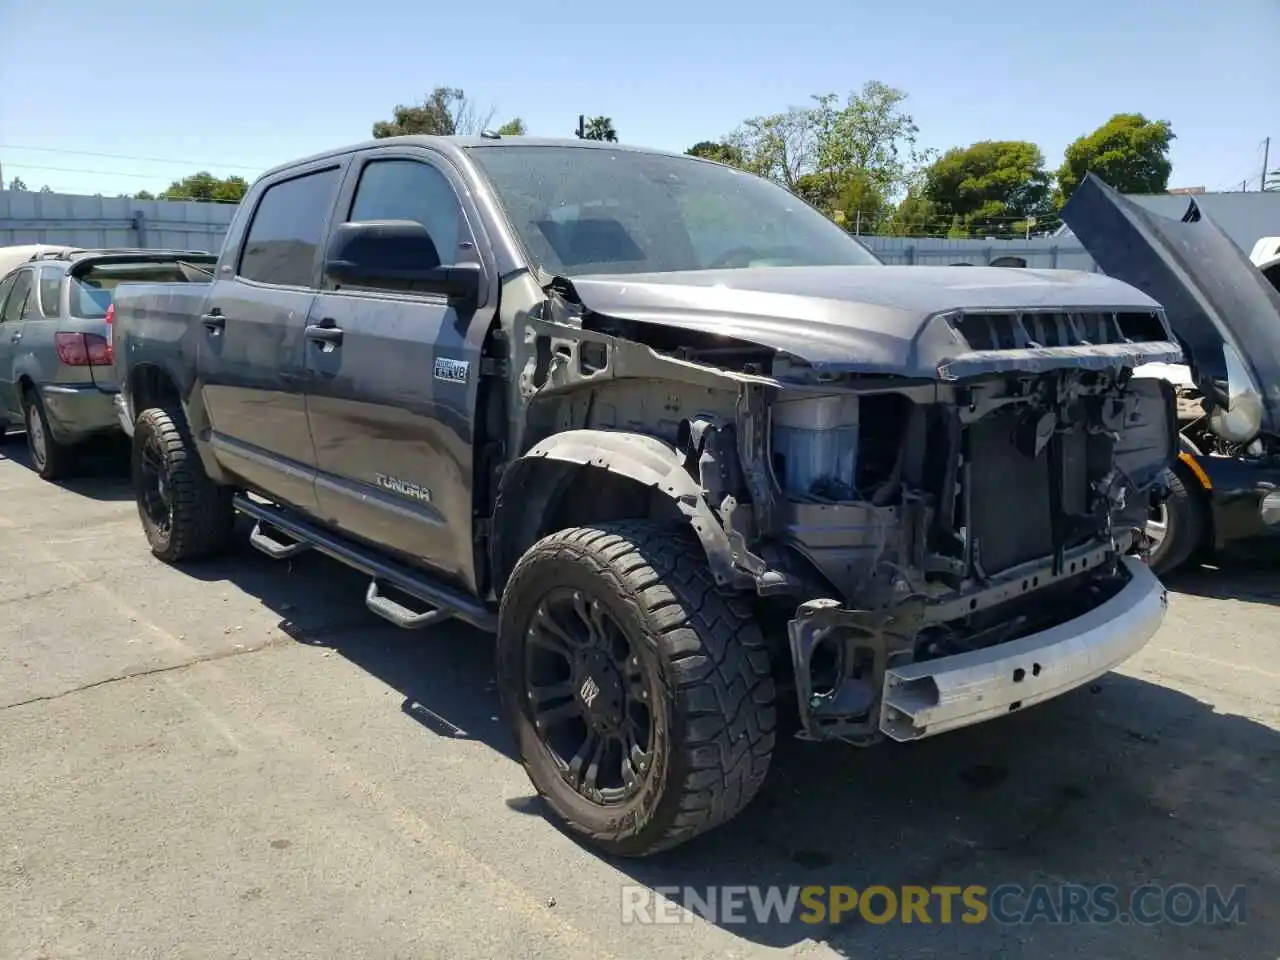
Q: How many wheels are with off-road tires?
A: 2